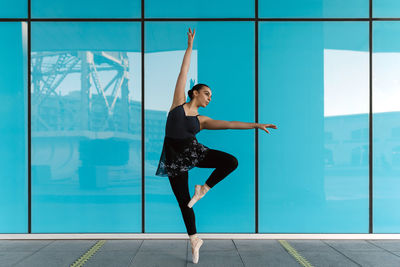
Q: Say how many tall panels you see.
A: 5